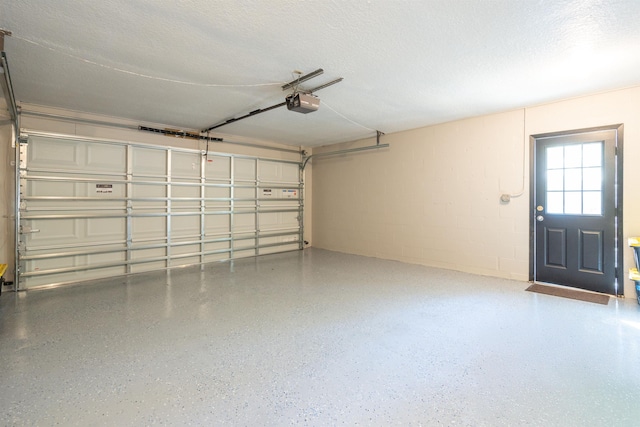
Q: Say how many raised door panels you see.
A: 2